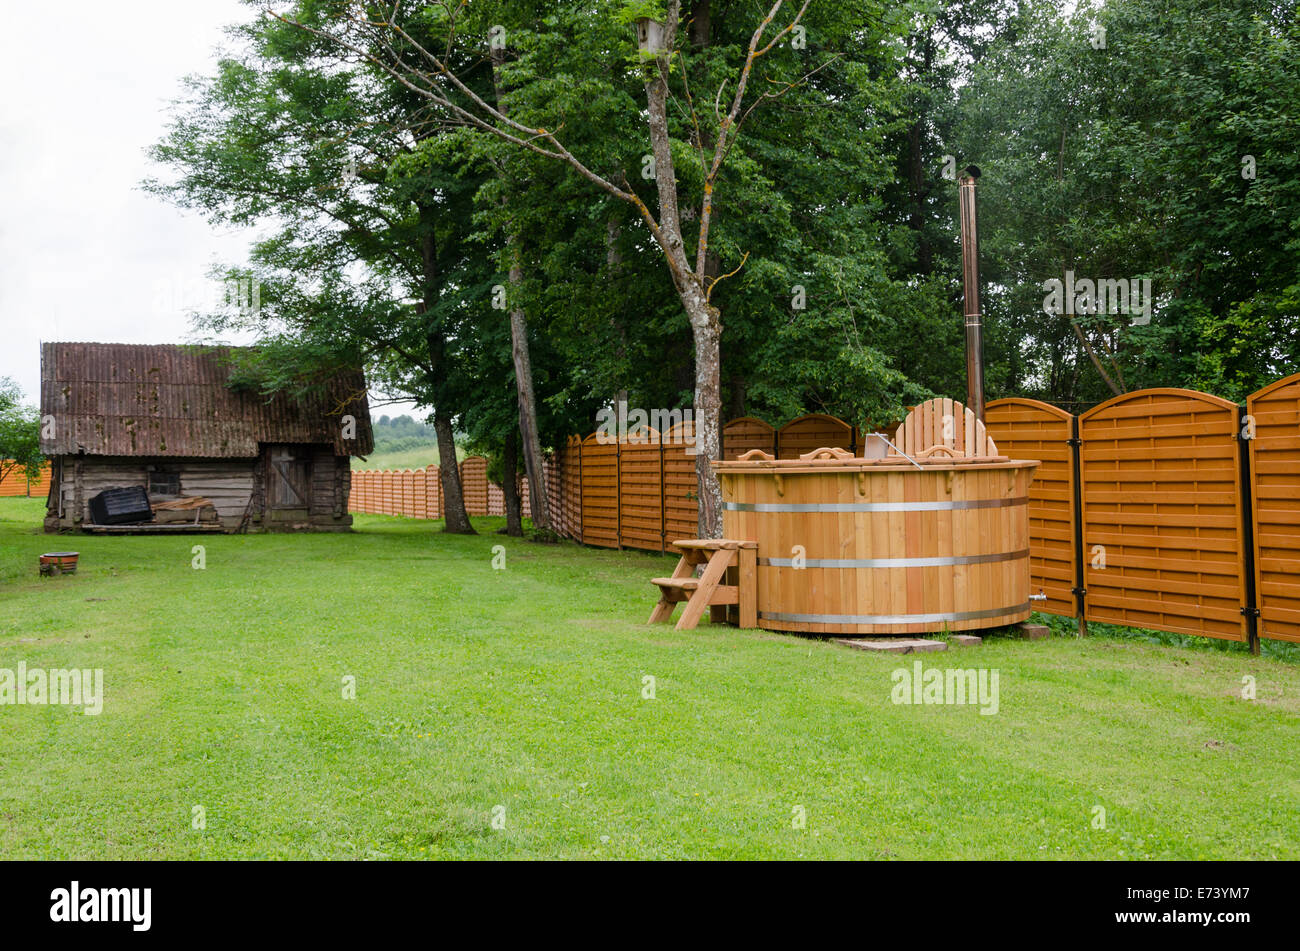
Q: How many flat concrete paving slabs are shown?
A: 3